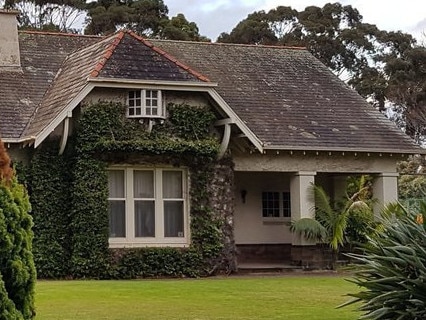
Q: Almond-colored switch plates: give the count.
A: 0